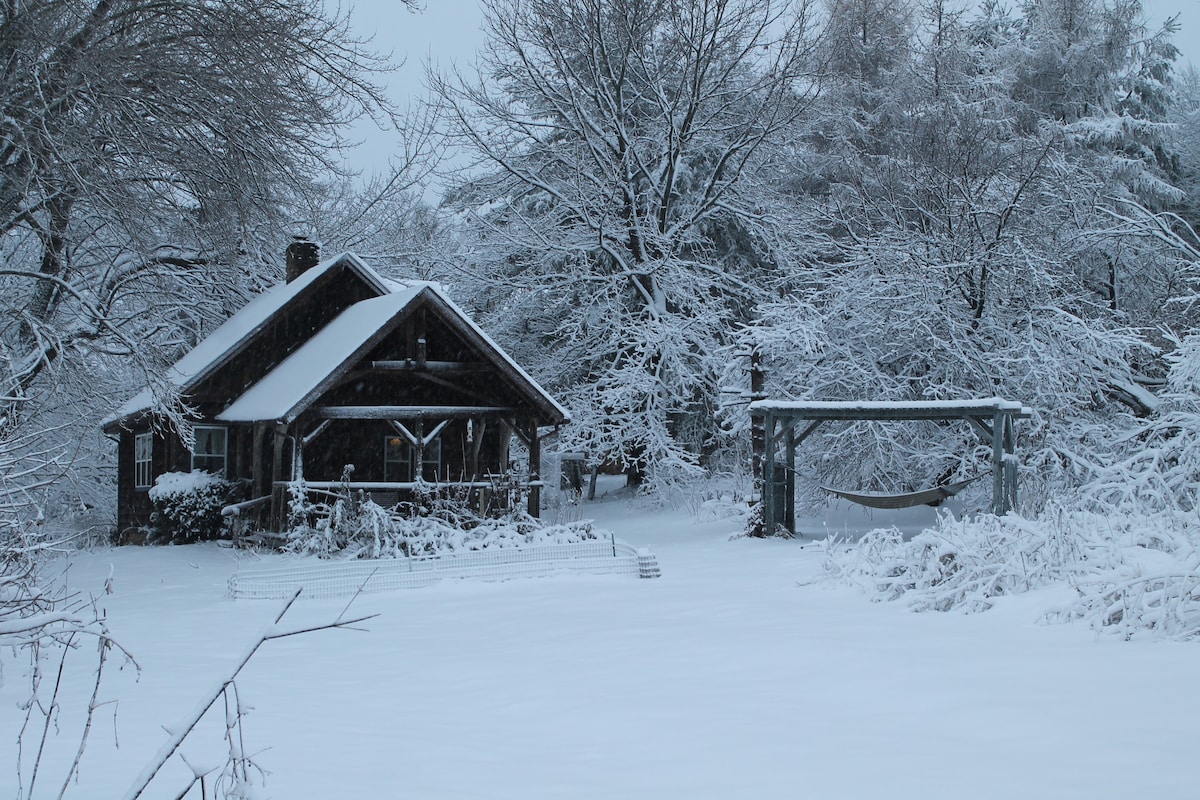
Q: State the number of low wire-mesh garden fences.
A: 1